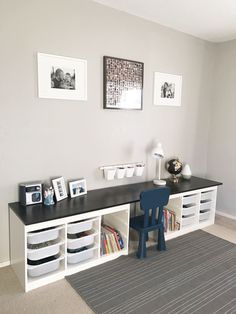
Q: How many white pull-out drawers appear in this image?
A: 12